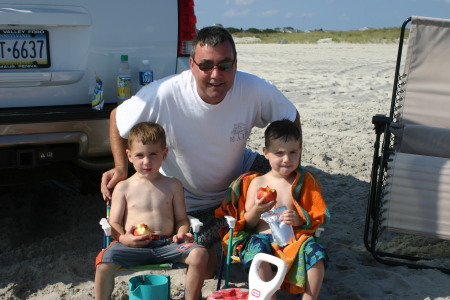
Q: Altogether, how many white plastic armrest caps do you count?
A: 4